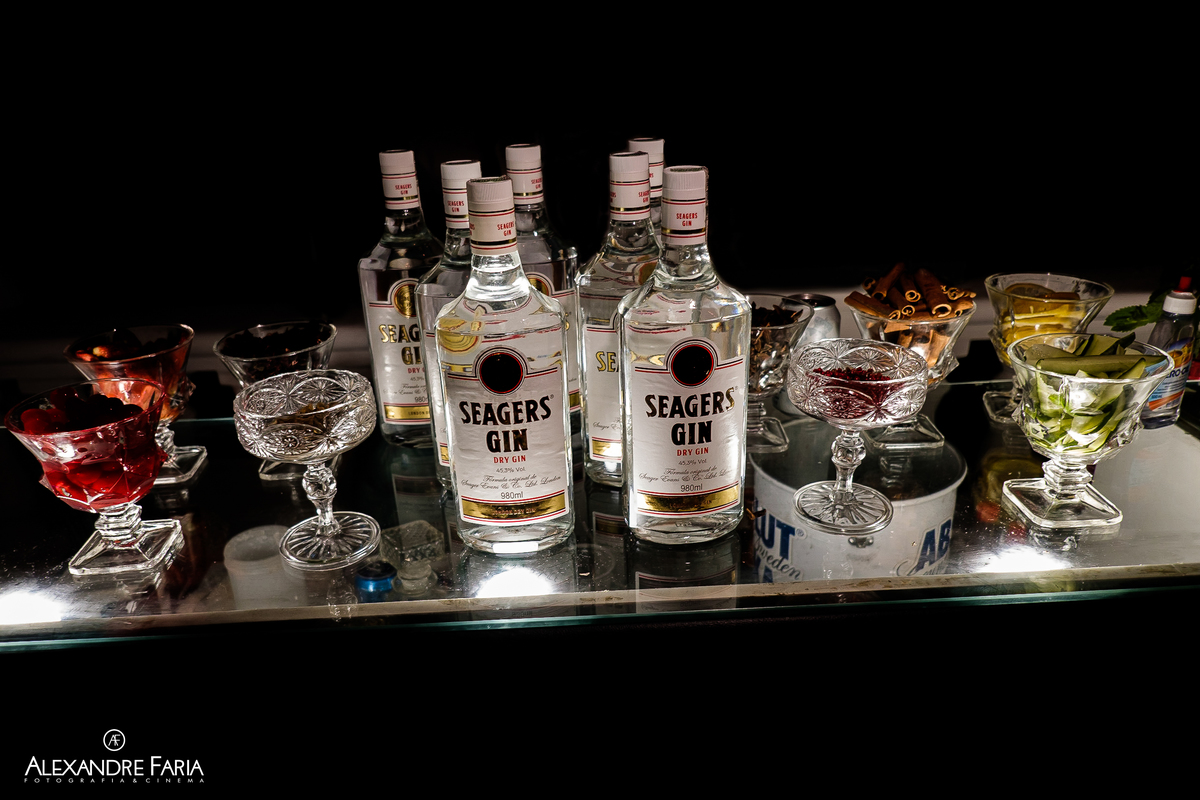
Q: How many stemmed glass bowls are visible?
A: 9